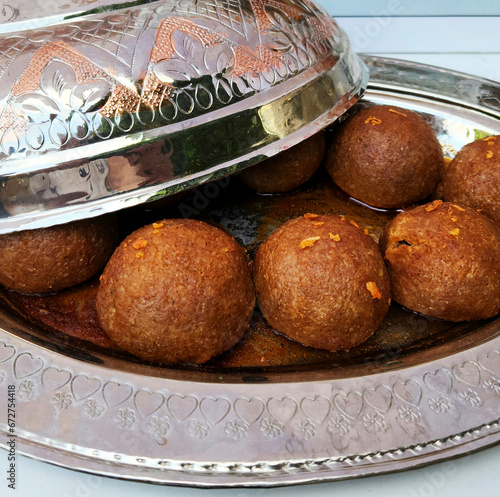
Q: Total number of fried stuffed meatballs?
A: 7